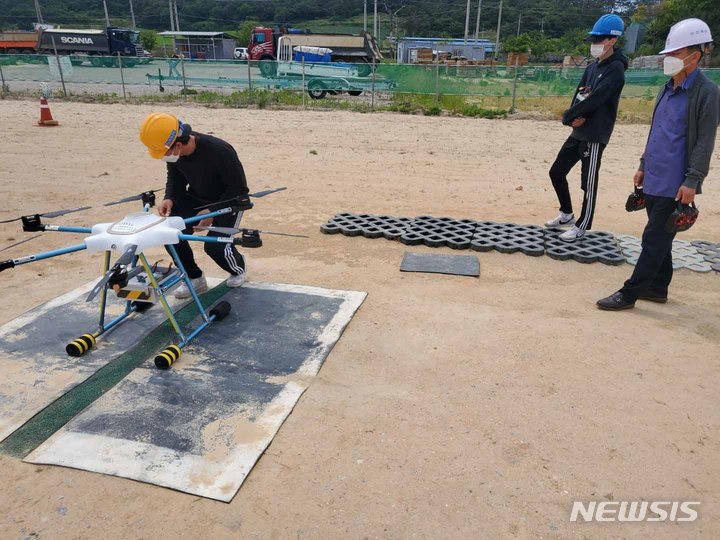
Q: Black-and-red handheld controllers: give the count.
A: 2